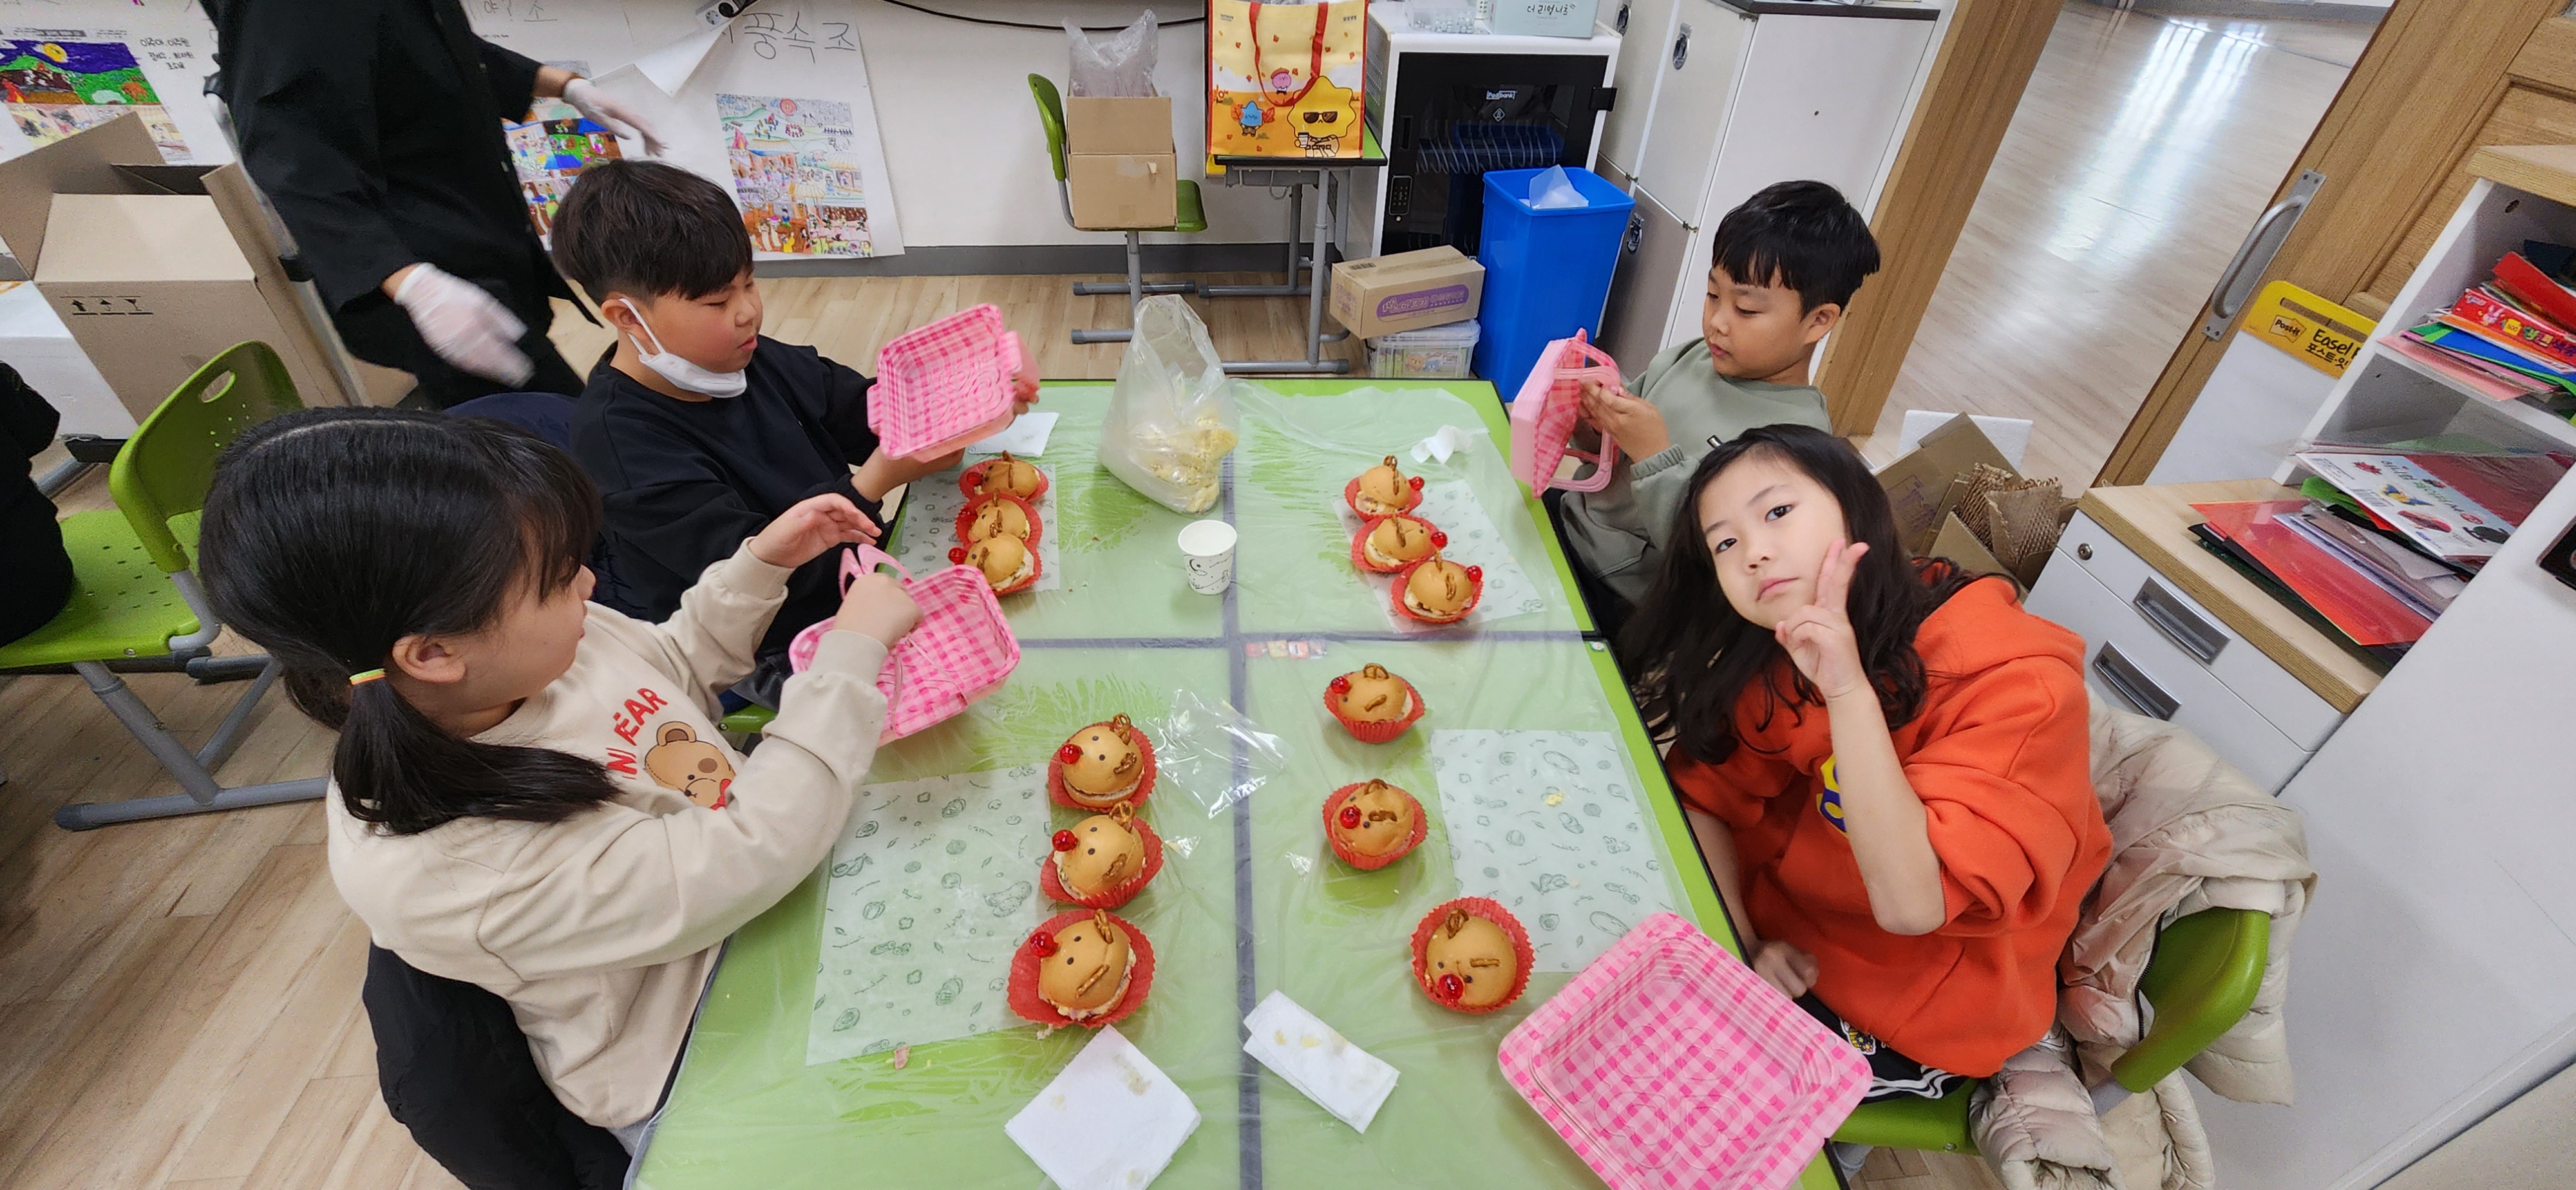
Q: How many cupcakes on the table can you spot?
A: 12